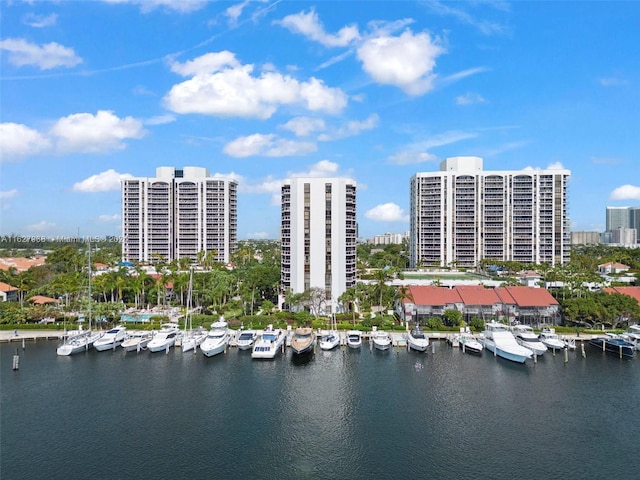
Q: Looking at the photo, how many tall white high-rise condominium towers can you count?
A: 3